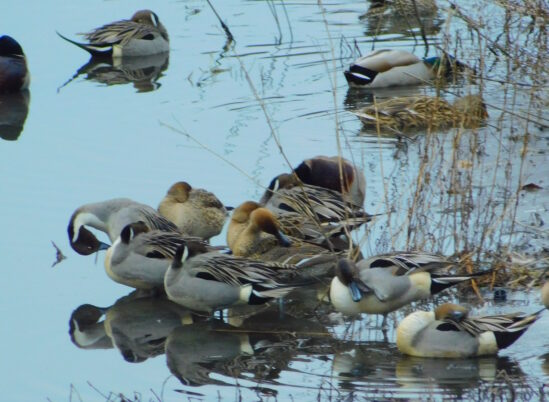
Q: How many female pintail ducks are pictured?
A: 3